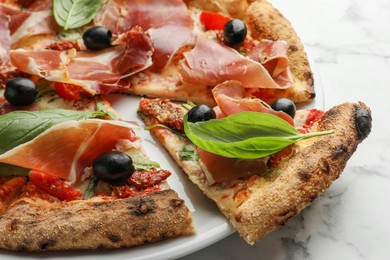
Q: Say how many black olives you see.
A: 6